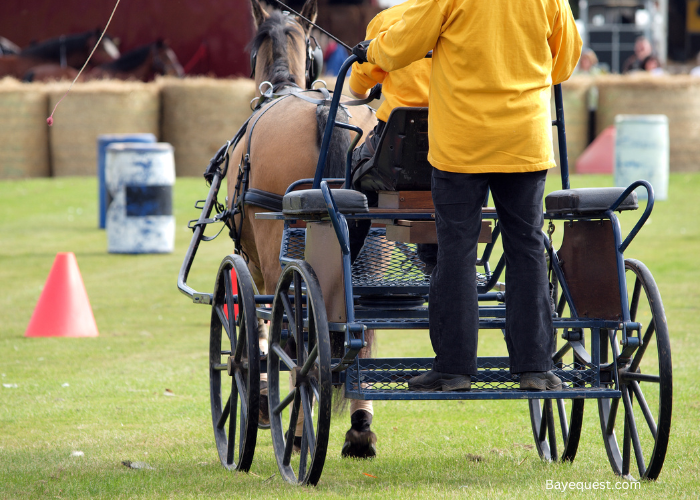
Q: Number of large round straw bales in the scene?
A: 5